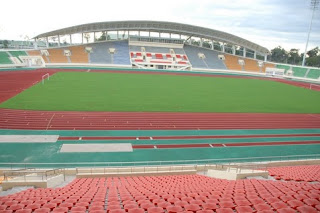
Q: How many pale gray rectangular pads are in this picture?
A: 2